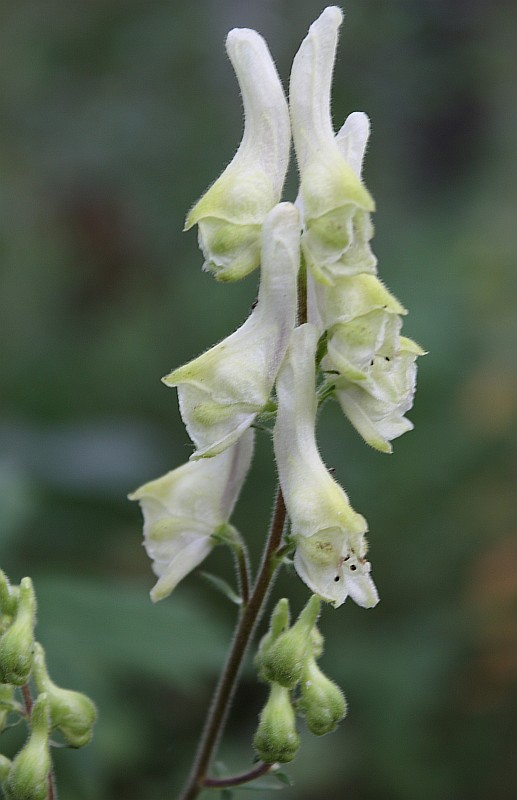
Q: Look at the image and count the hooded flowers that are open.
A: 7